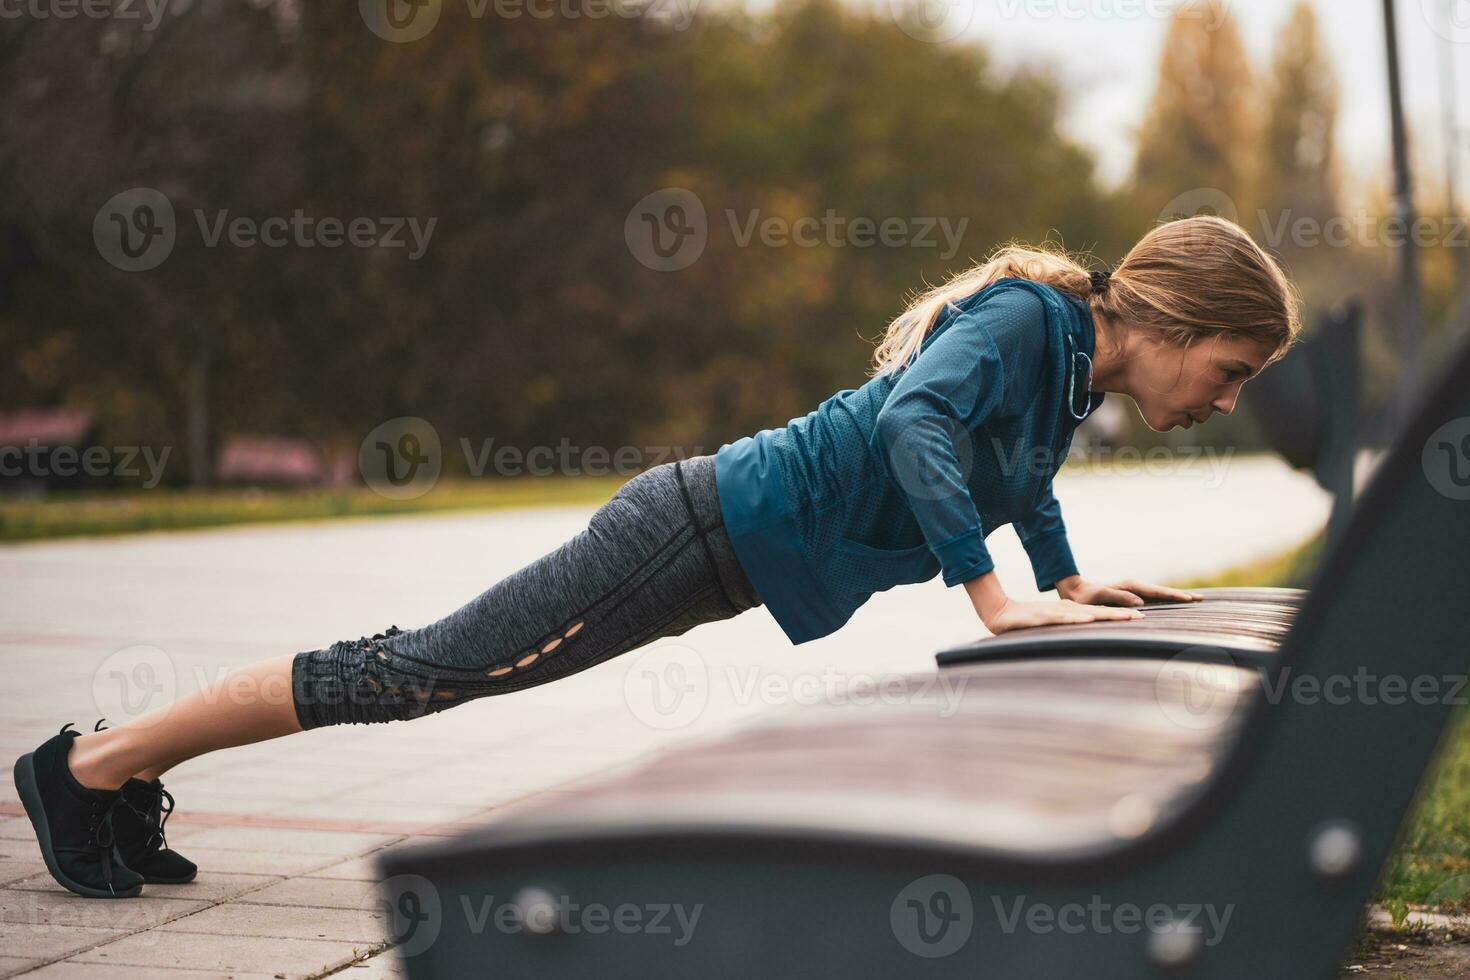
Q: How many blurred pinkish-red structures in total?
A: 2